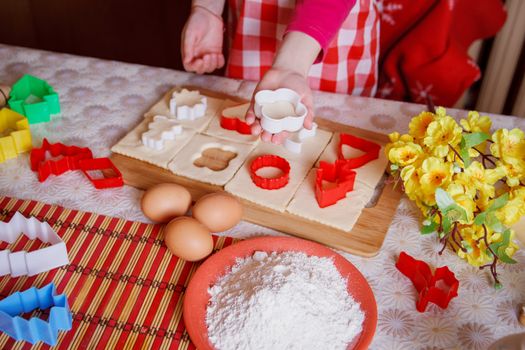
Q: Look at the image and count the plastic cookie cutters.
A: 15